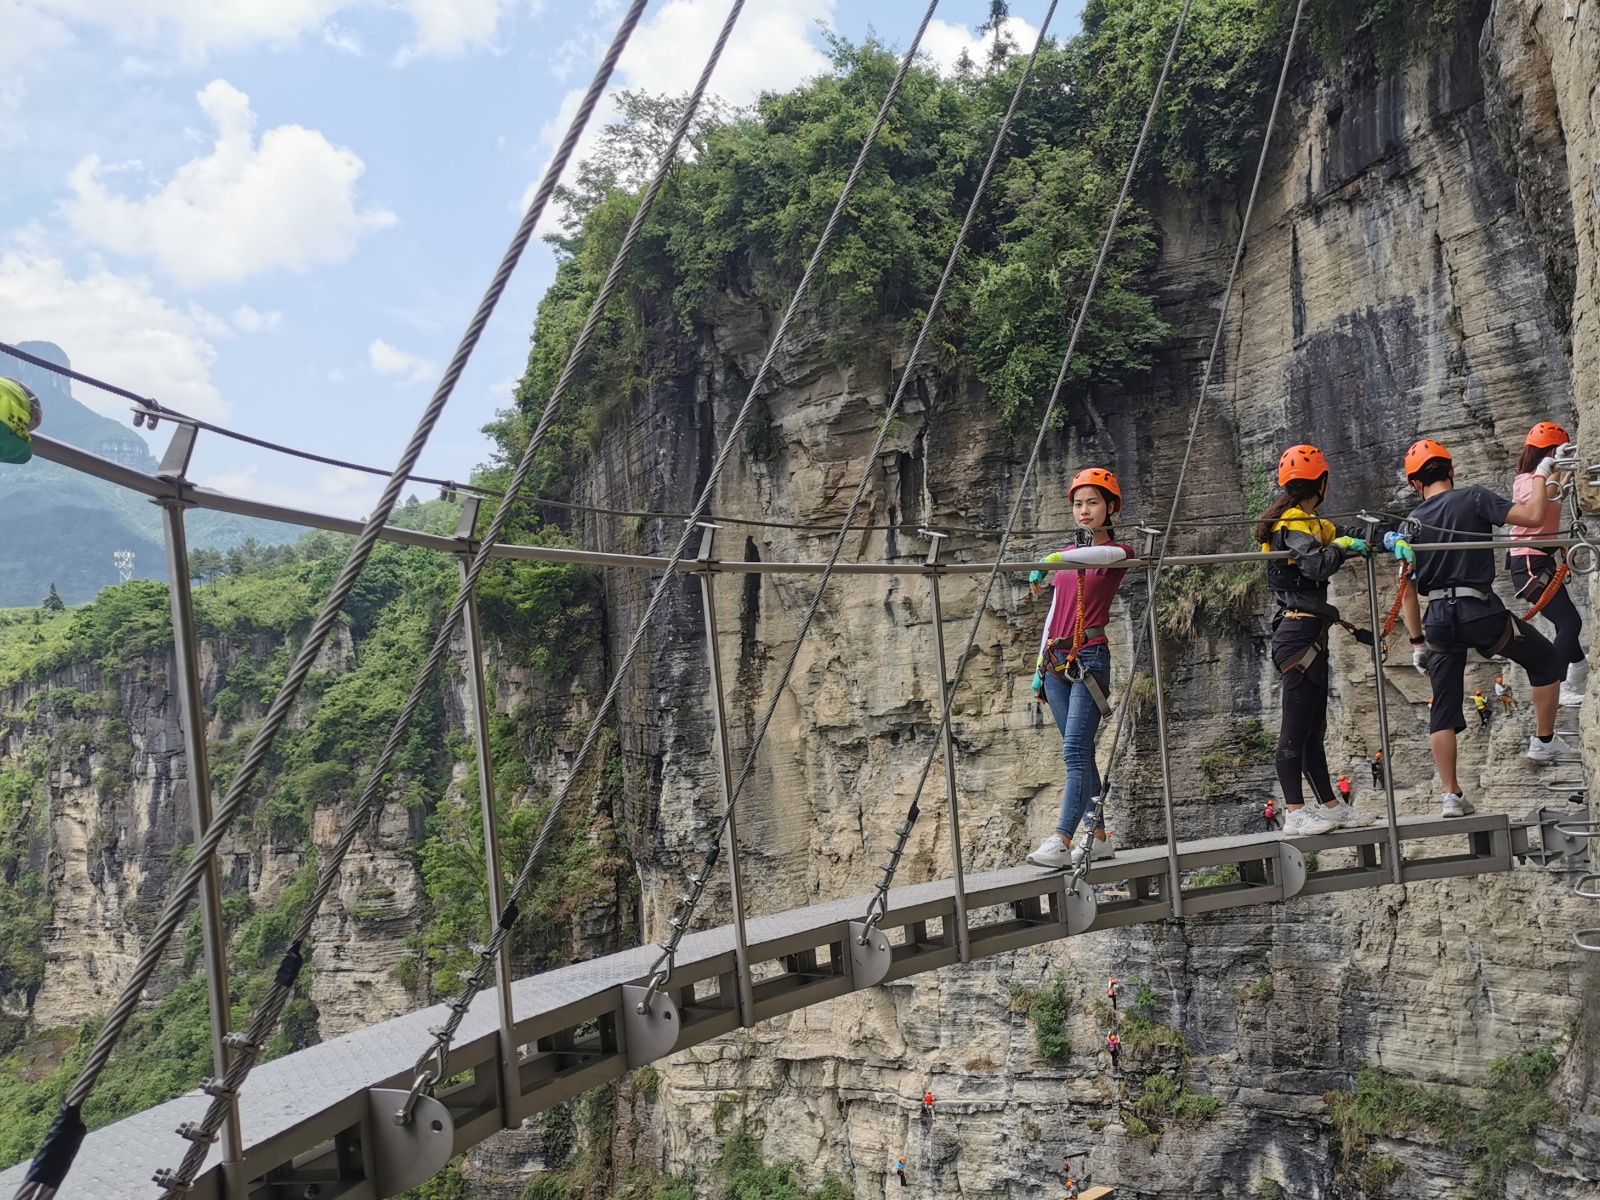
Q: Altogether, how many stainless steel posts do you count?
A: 6